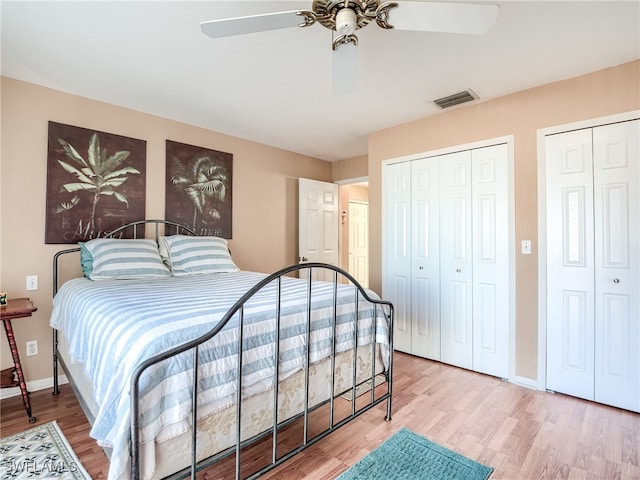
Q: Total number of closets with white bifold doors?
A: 2